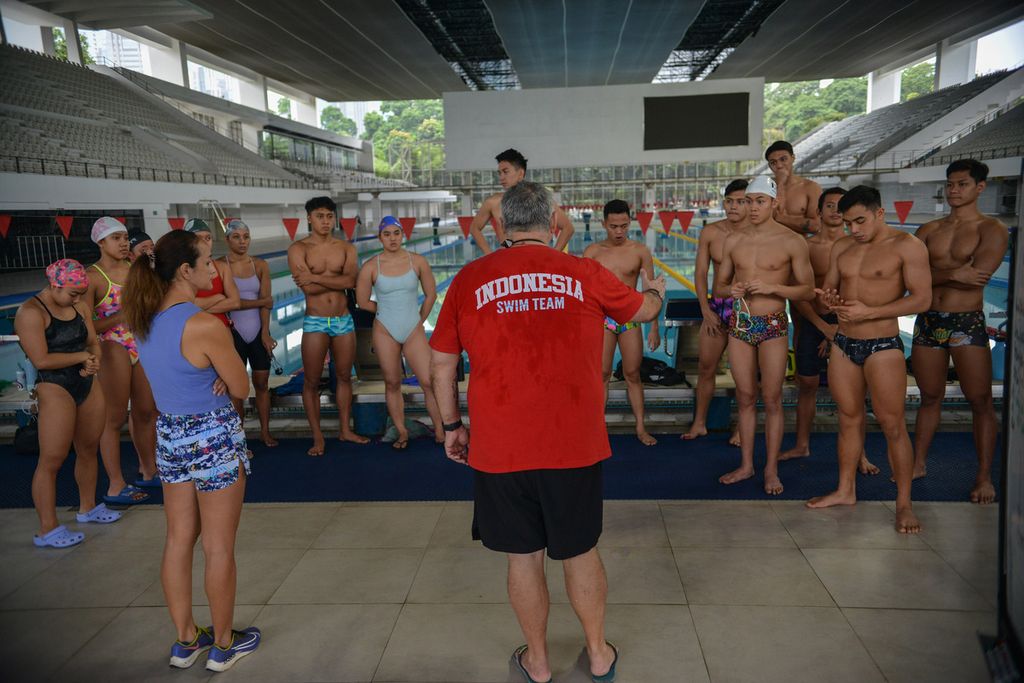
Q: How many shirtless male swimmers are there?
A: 9